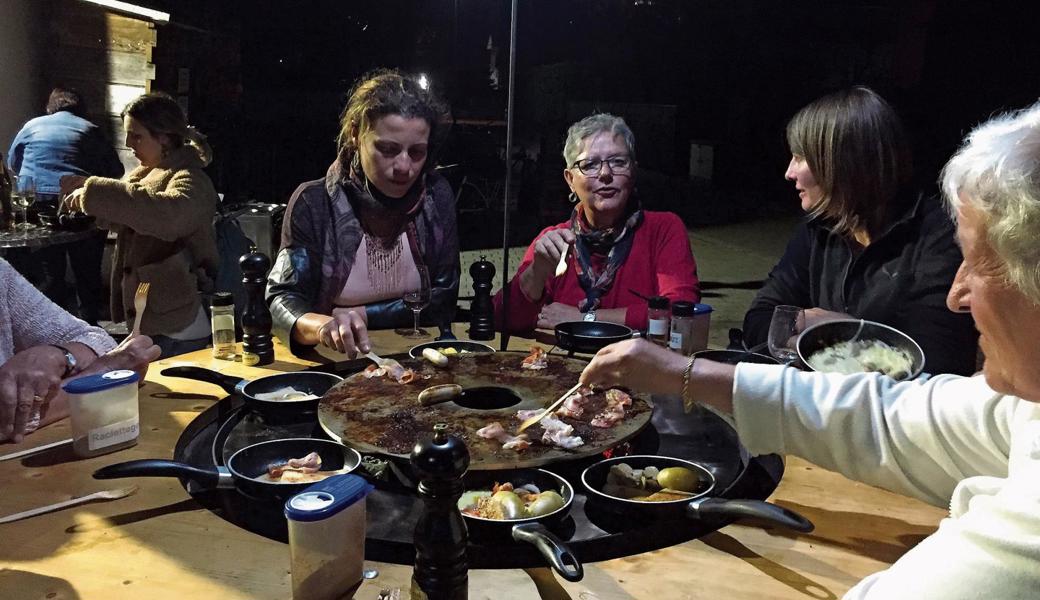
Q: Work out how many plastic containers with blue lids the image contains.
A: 3